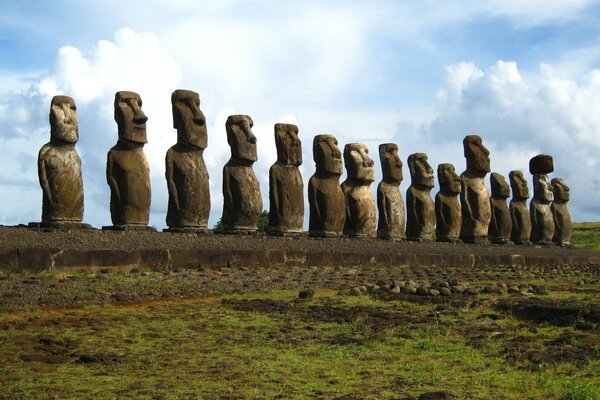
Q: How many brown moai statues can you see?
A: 15